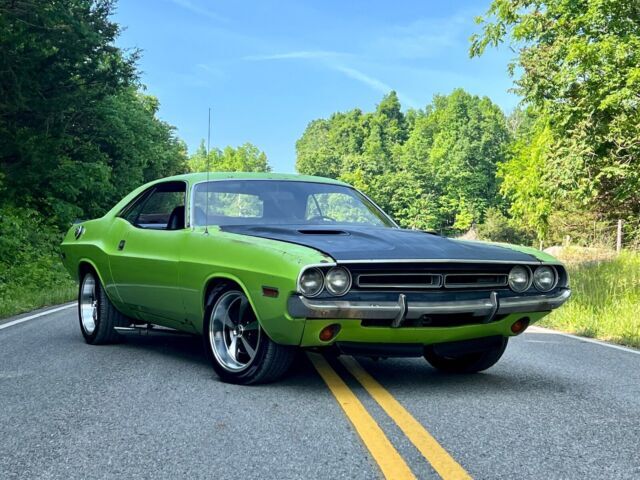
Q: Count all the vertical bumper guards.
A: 2